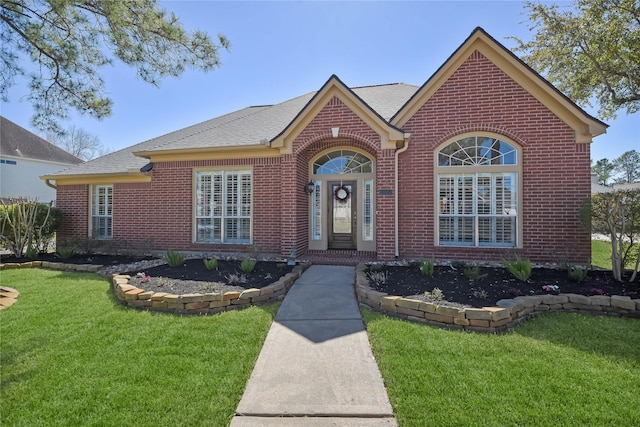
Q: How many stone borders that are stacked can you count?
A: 2